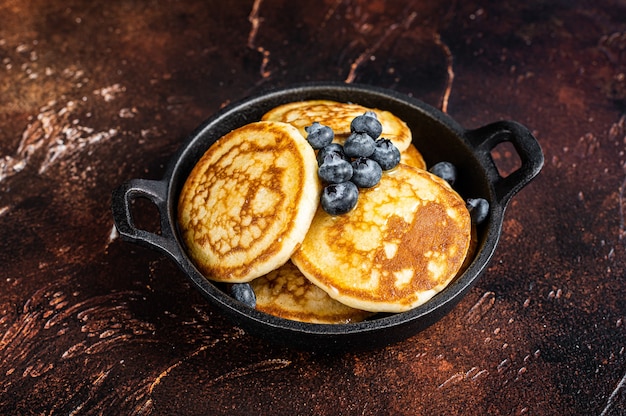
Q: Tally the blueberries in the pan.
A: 11